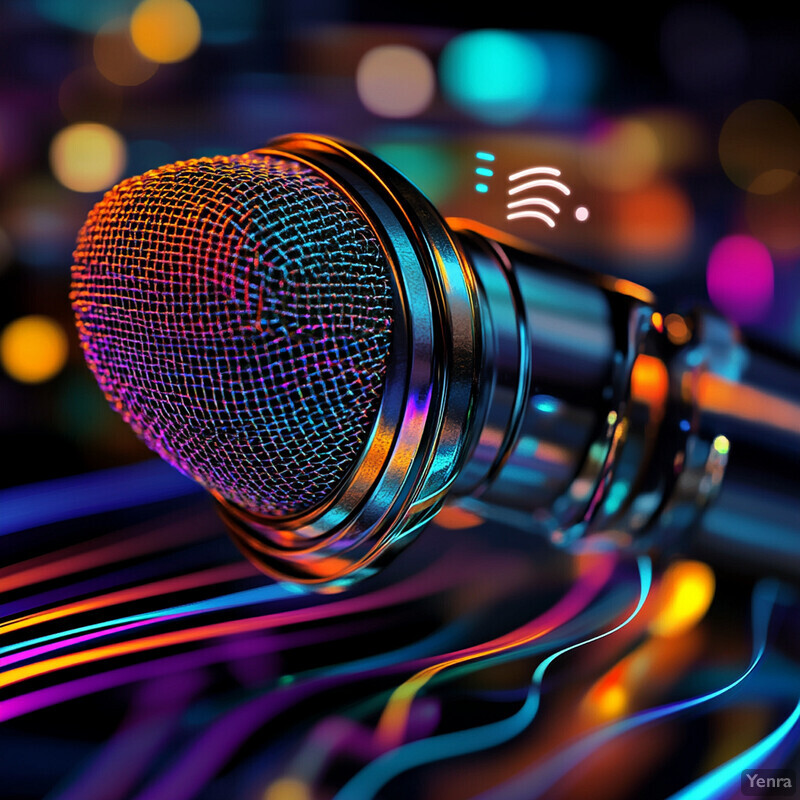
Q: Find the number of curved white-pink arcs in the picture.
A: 4